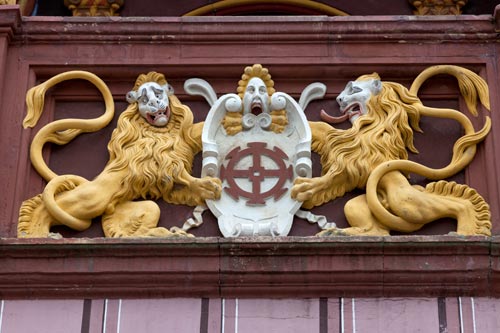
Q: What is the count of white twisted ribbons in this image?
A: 2